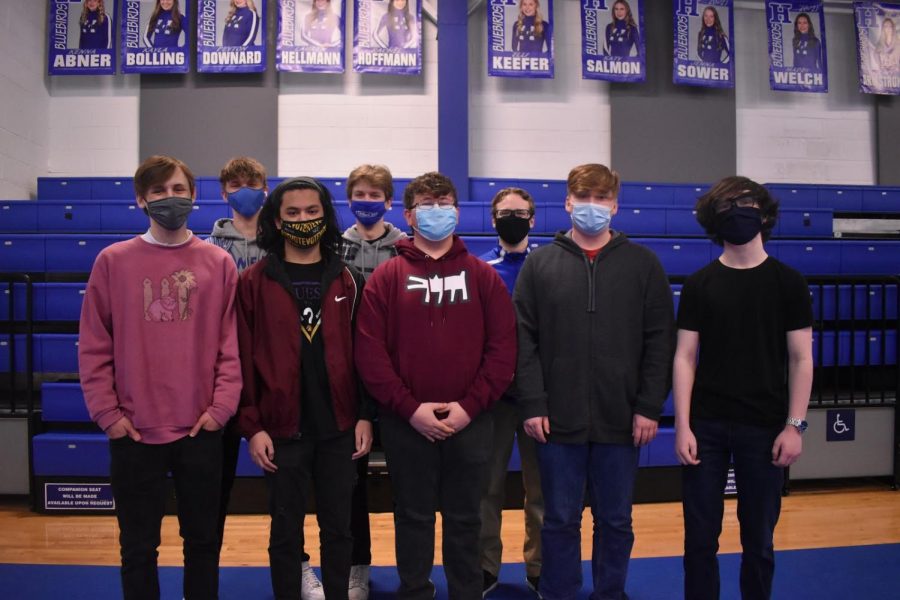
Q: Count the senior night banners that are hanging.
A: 10